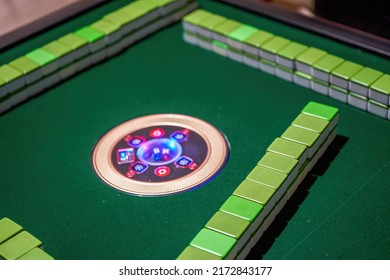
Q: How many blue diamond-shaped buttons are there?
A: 4